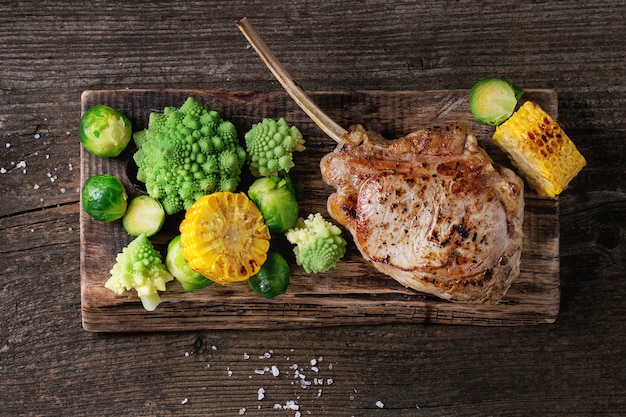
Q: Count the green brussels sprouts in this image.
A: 7